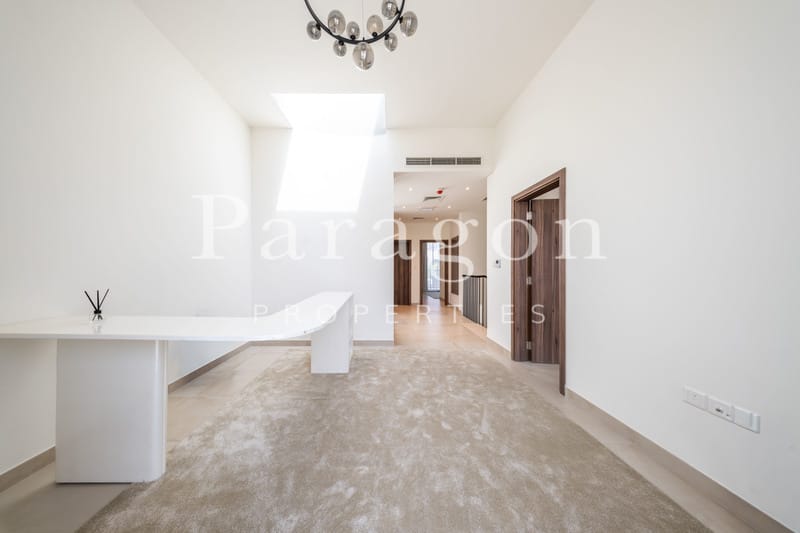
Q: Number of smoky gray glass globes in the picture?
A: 9